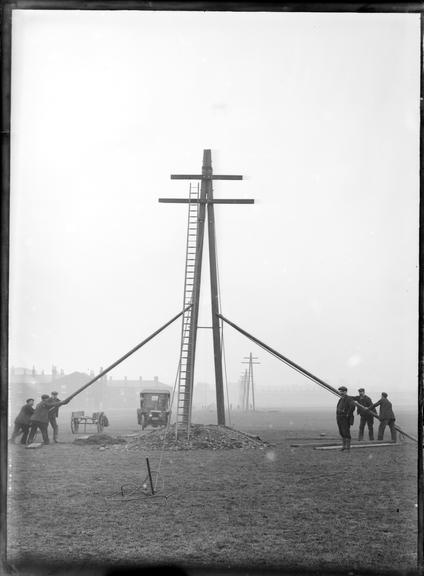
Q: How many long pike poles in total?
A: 2